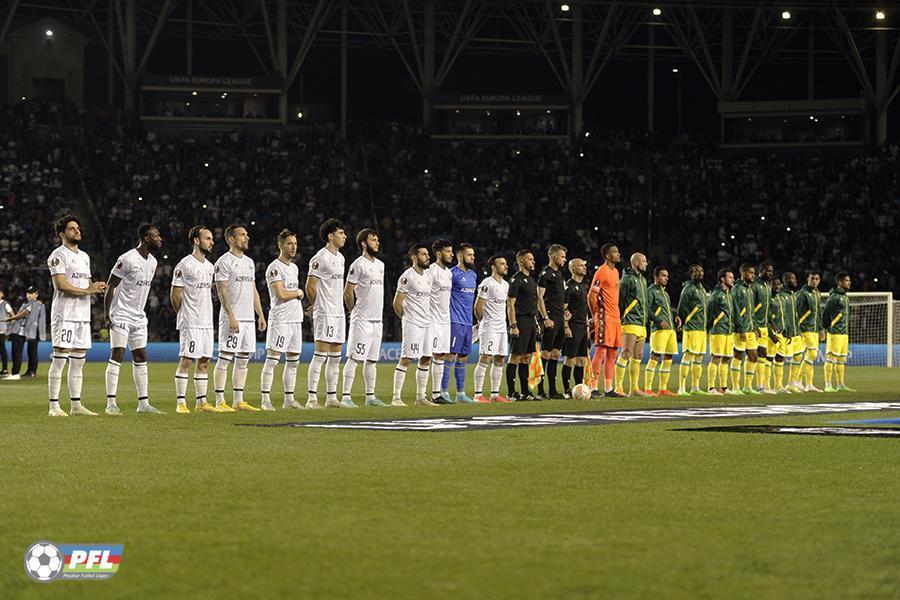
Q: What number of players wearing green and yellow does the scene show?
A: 10